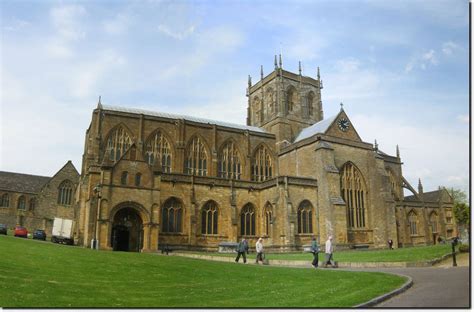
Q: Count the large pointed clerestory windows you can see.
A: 5